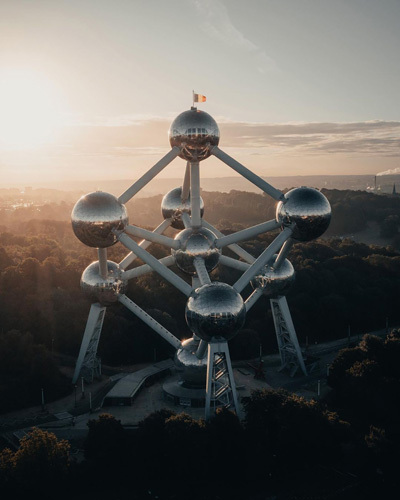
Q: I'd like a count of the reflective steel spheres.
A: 9